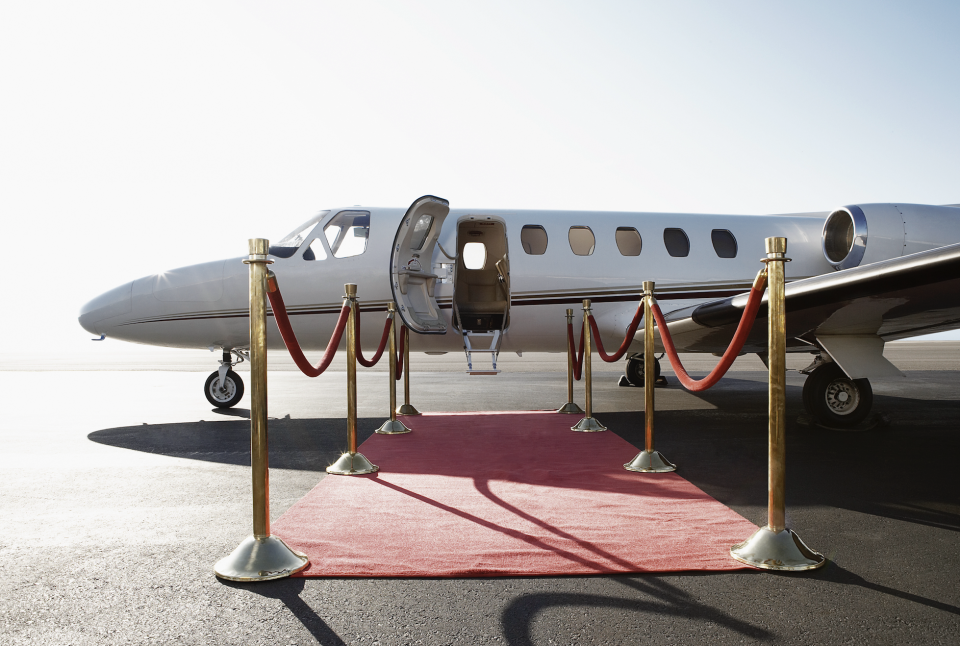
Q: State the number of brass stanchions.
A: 8